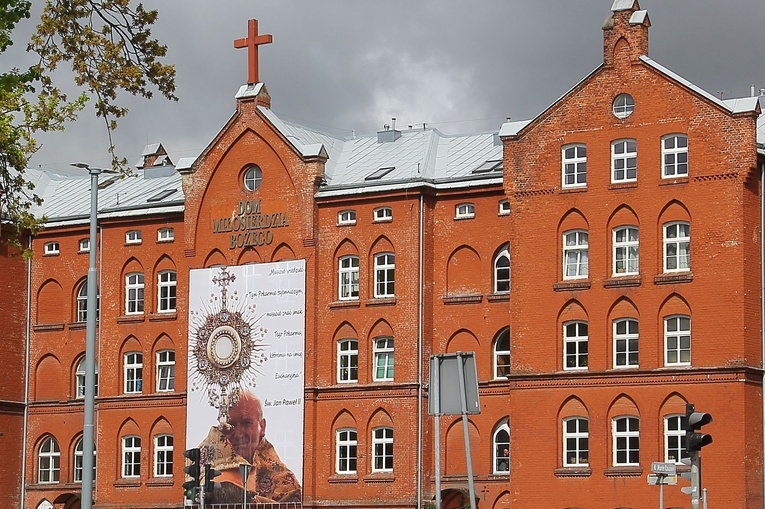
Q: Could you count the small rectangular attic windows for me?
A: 8